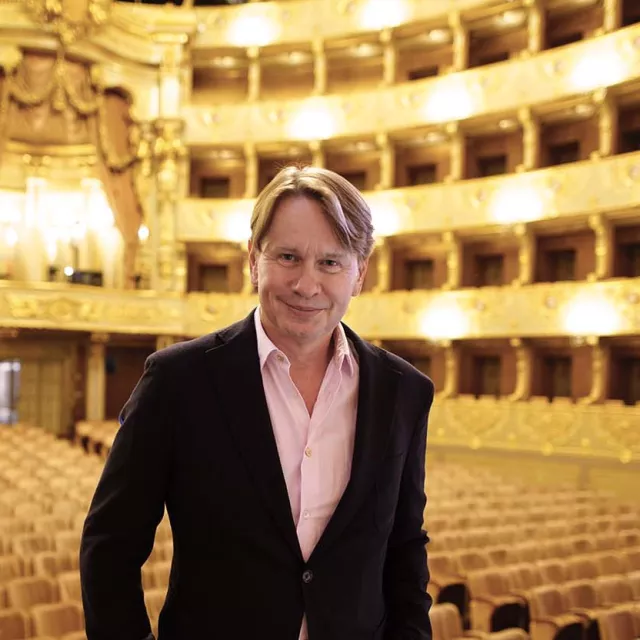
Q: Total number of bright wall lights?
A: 10